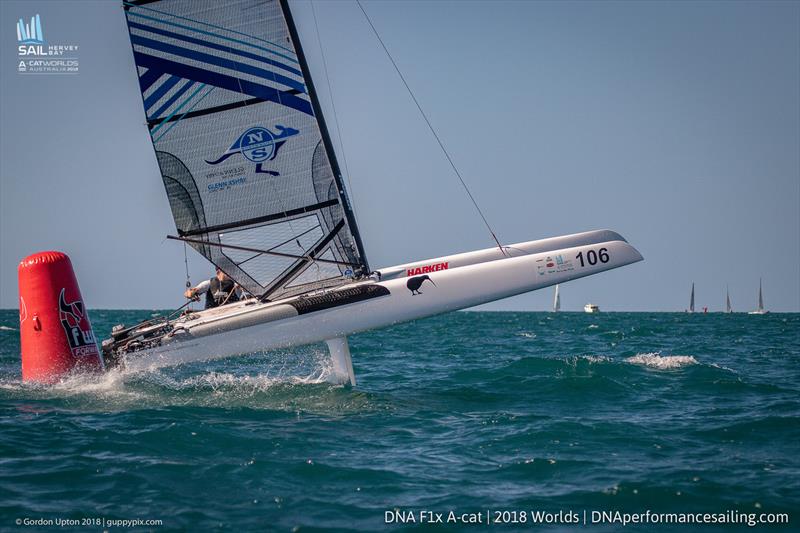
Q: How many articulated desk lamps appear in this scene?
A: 0